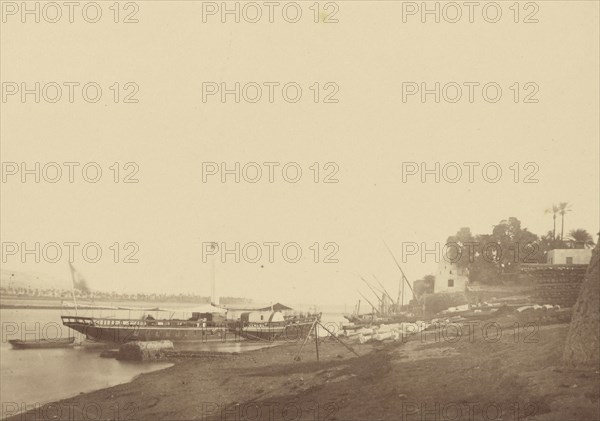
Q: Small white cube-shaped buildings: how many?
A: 2